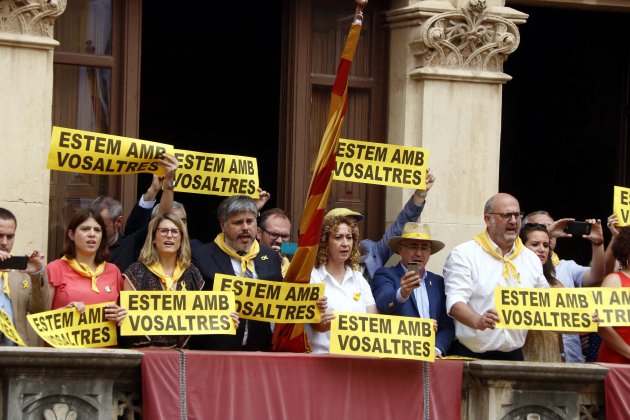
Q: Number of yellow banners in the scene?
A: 11